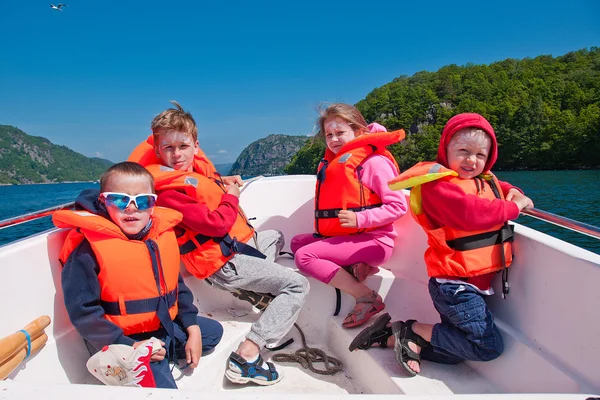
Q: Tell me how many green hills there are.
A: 3